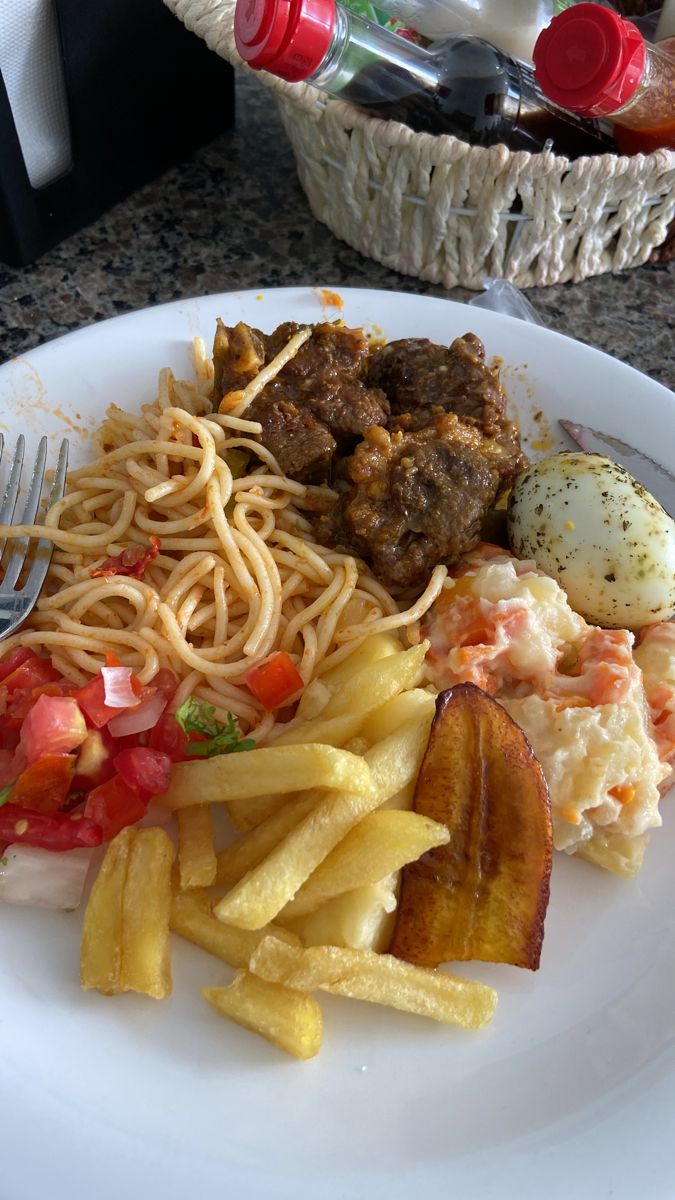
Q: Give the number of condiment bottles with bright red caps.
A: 2